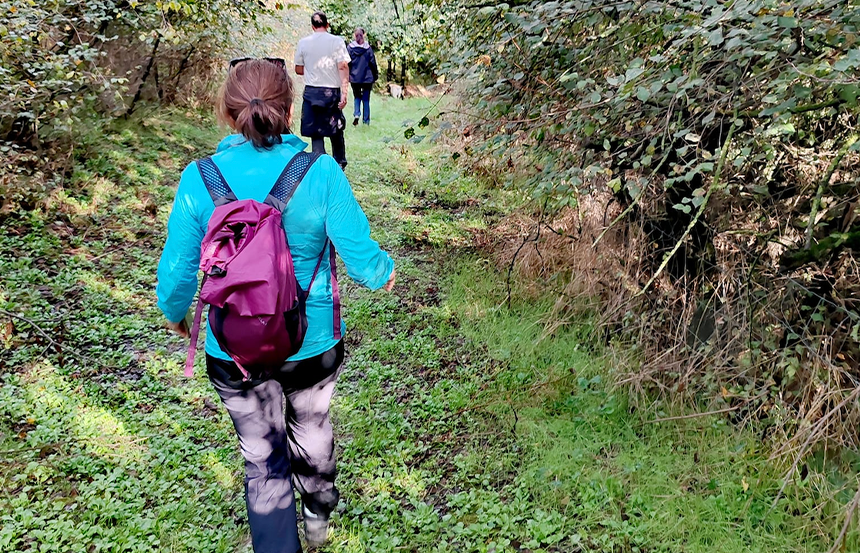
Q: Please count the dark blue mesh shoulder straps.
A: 2